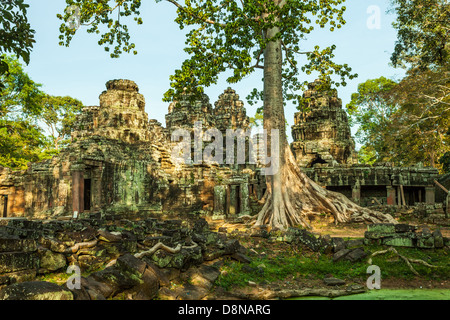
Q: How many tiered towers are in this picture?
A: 4